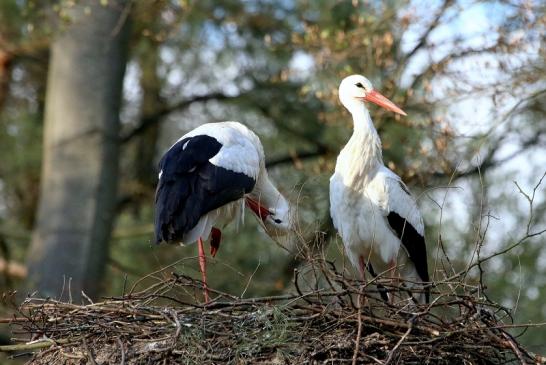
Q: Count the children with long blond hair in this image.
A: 0